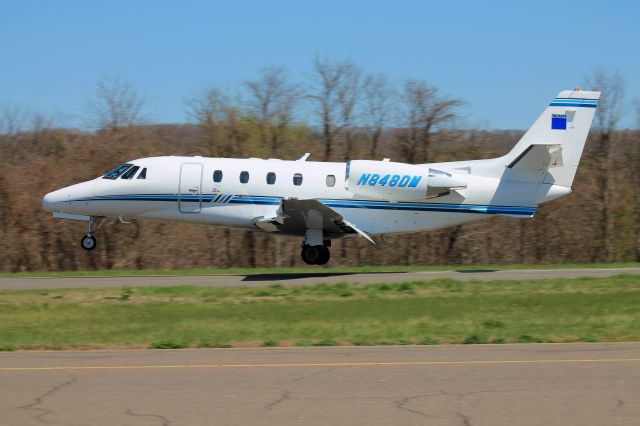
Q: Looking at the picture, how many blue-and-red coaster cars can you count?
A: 0